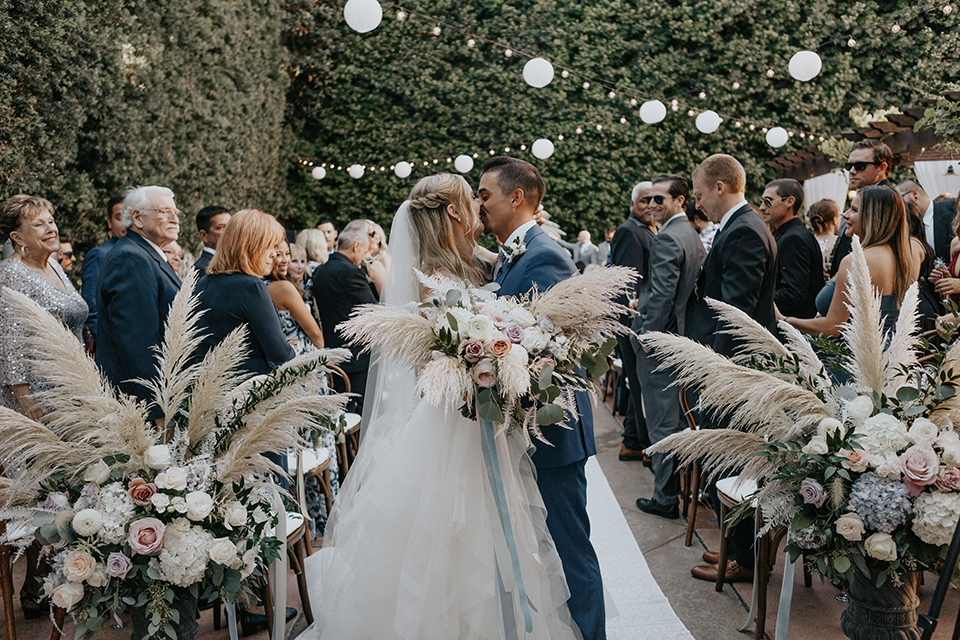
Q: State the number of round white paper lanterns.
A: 11